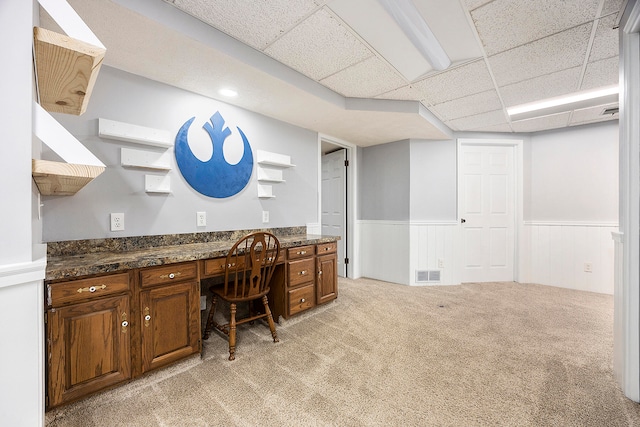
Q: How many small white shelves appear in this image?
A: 6